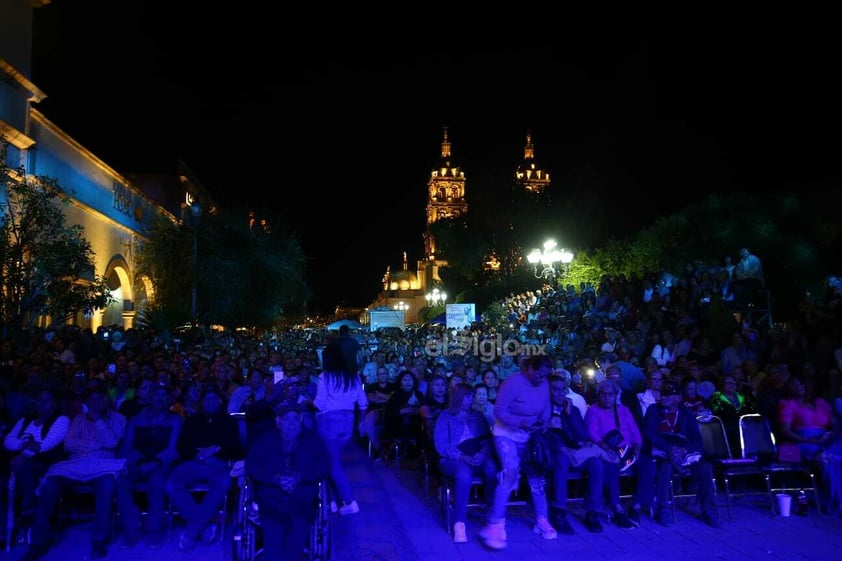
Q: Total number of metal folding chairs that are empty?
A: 2